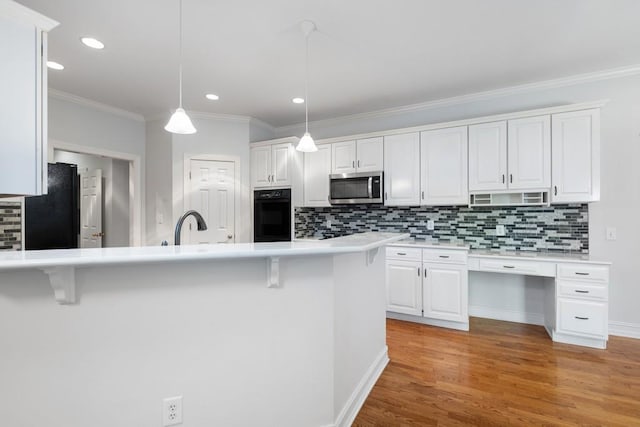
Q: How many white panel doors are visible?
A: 2